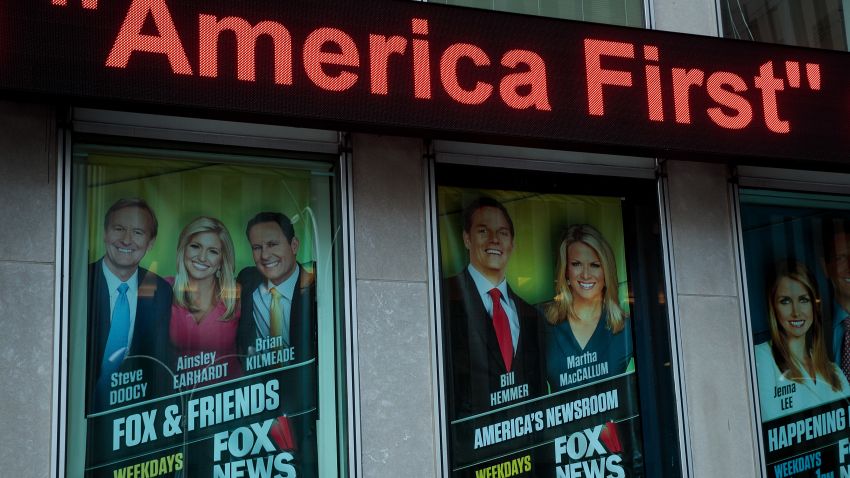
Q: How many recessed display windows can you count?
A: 3